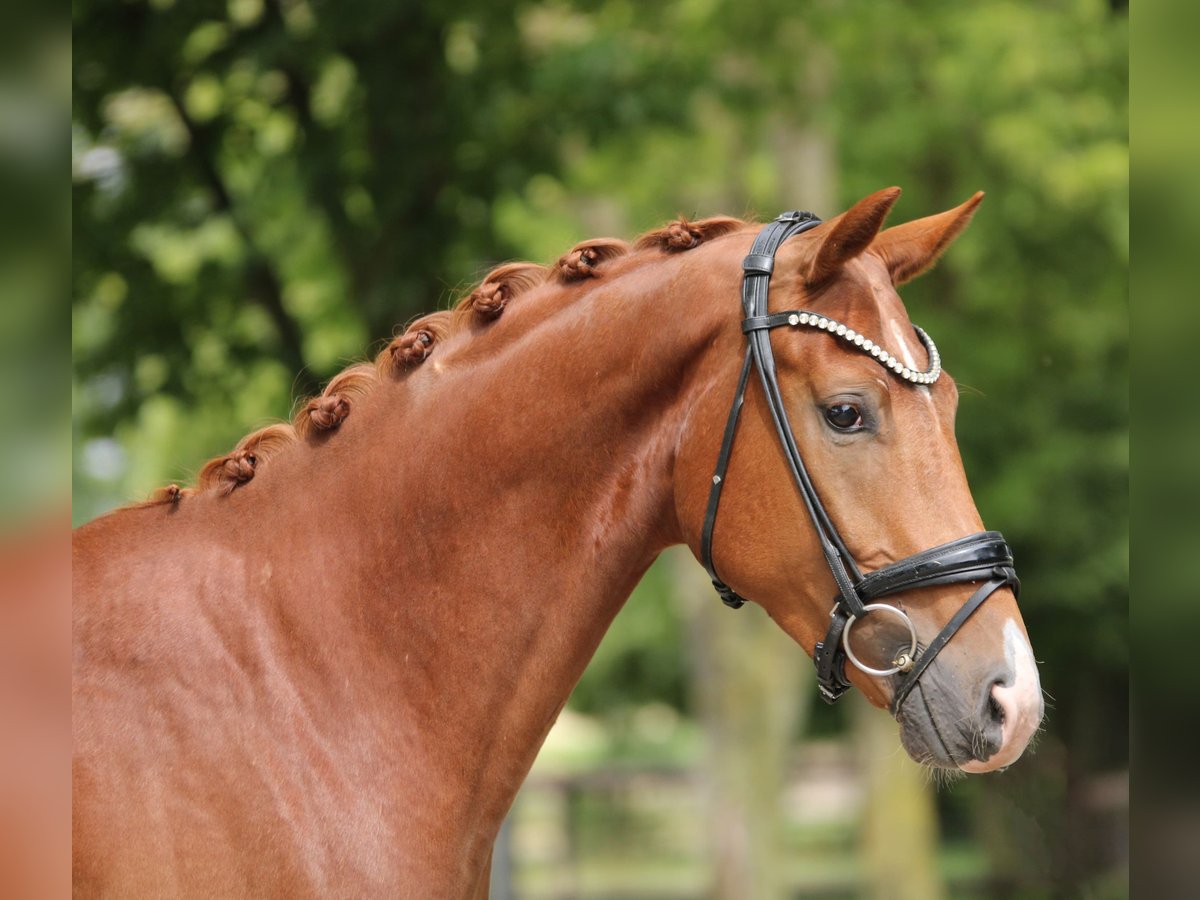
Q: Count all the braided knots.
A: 7